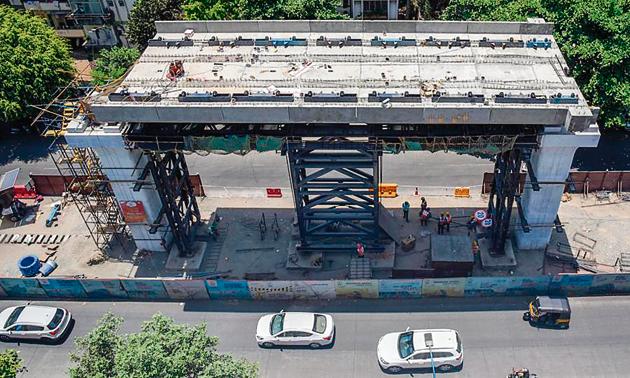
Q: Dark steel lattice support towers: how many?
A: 3